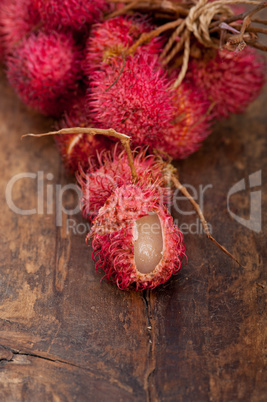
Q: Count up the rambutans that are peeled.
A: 1